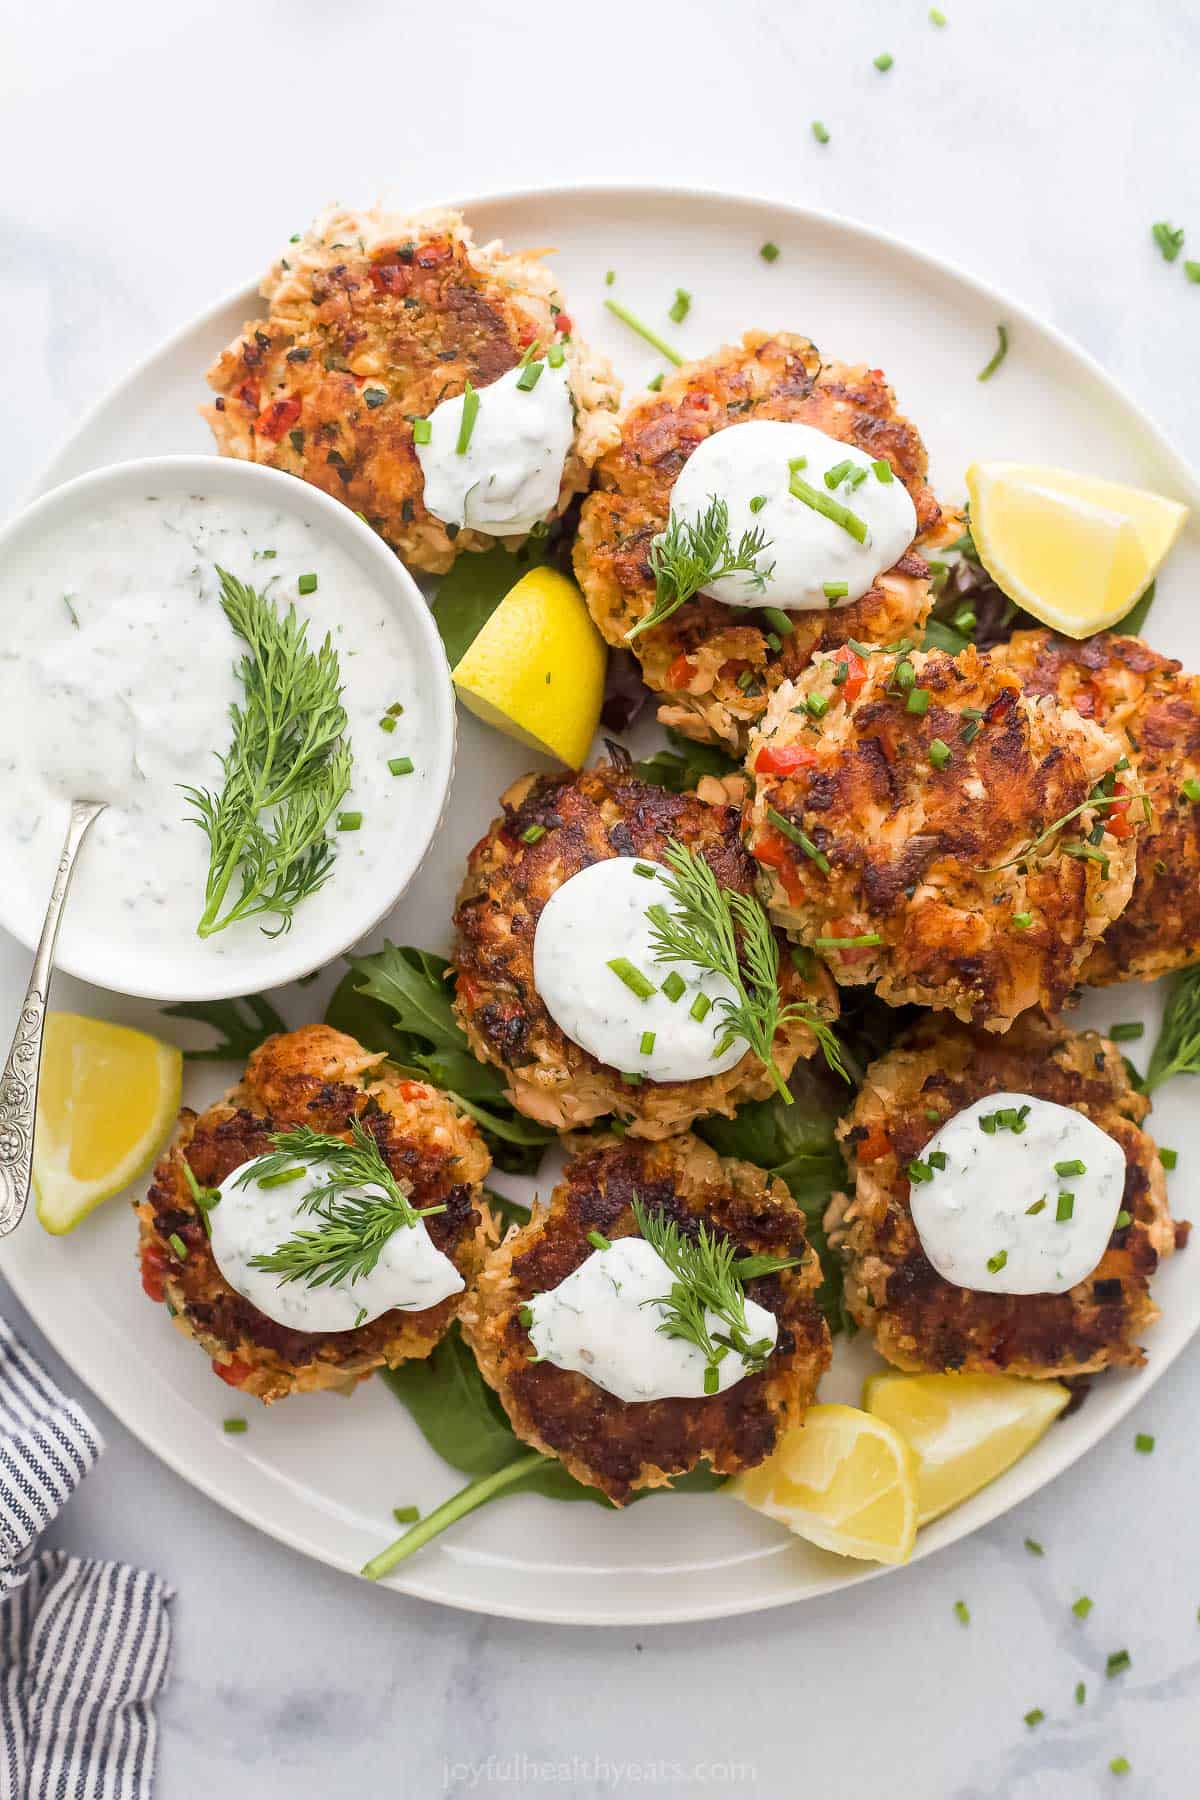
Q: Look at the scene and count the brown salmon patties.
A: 8